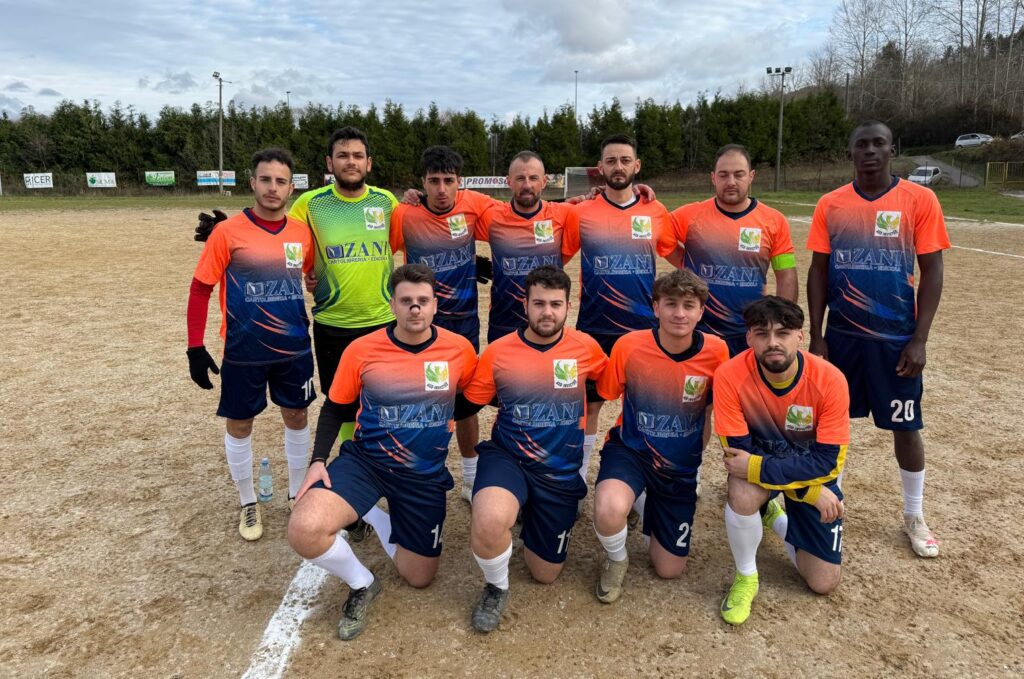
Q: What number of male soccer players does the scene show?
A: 11